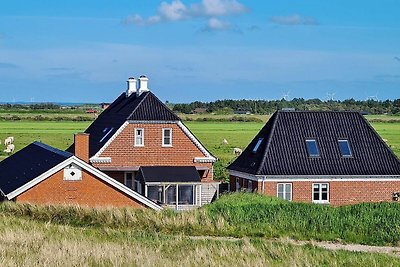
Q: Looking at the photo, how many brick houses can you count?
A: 3